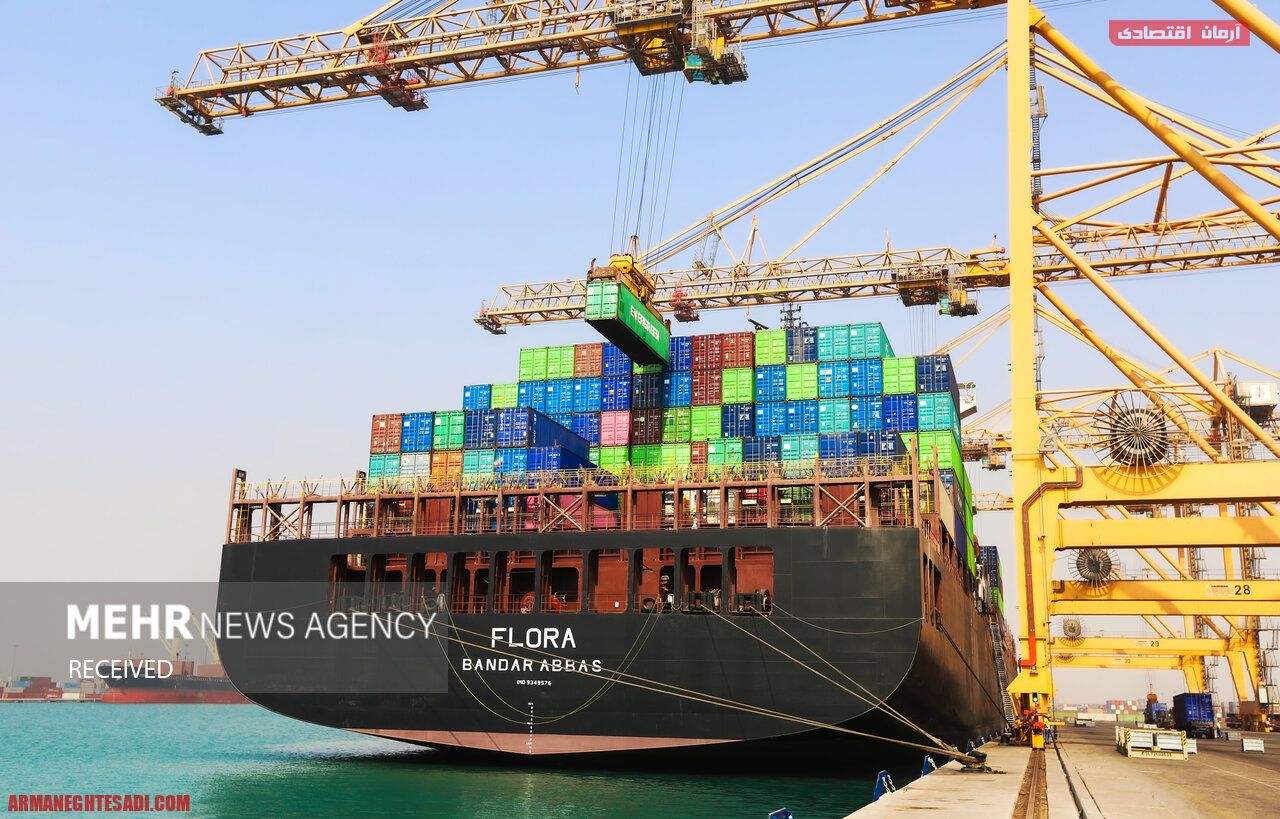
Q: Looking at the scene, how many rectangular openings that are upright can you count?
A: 10